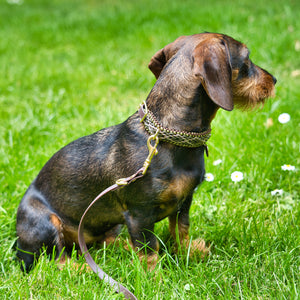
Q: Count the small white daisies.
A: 6